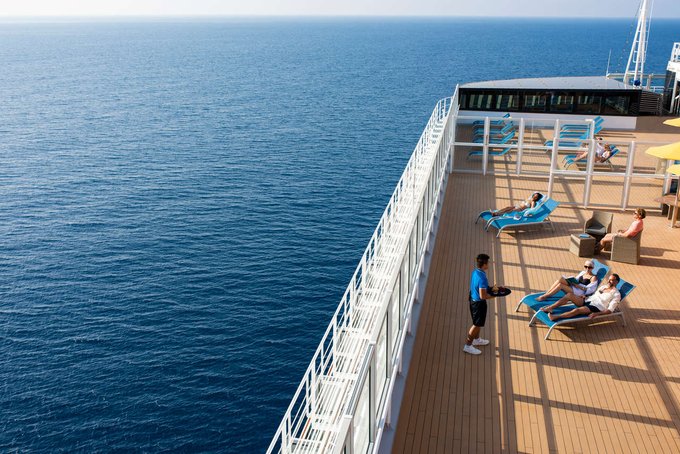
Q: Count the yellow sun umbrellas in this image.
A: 3